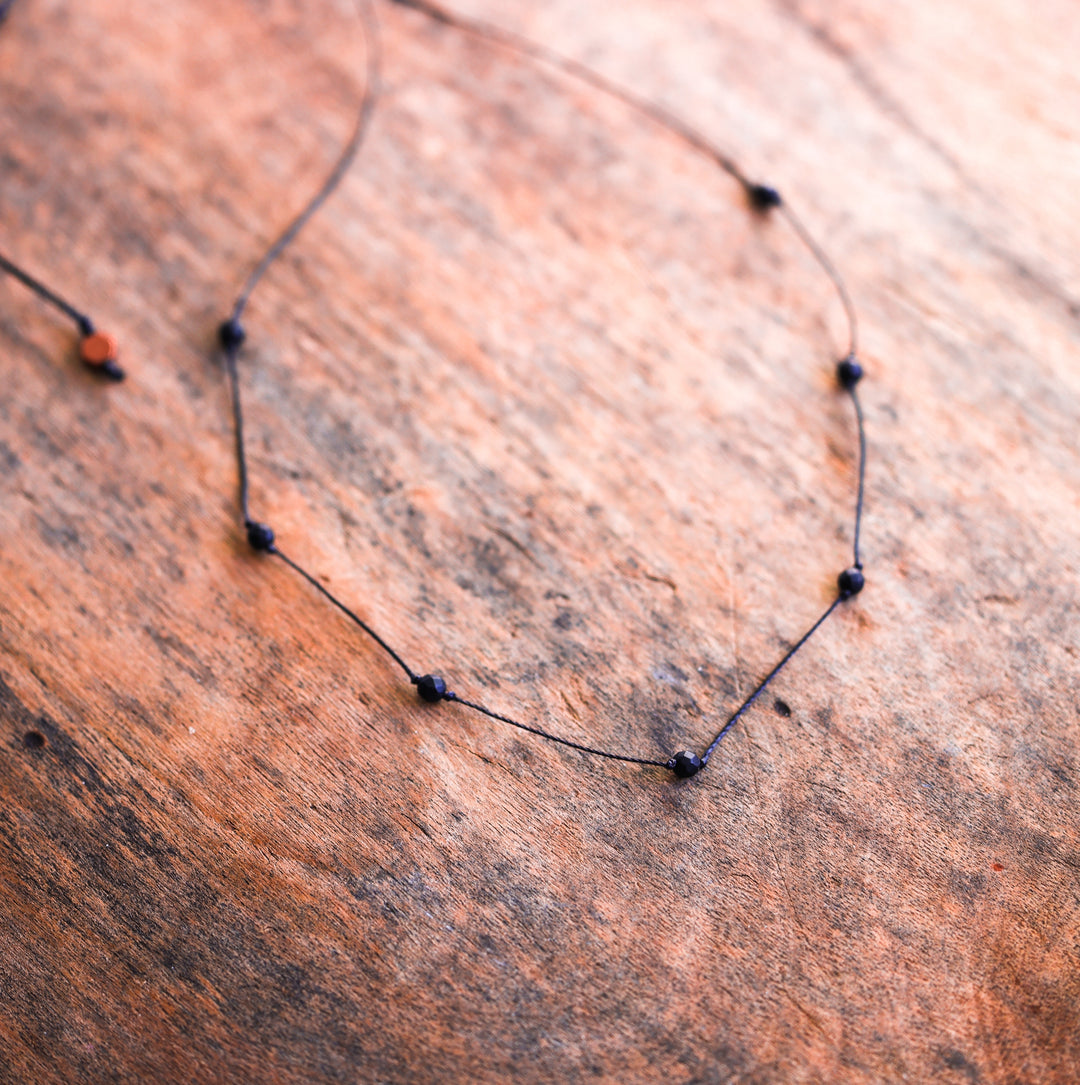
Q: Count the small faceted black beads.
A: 7